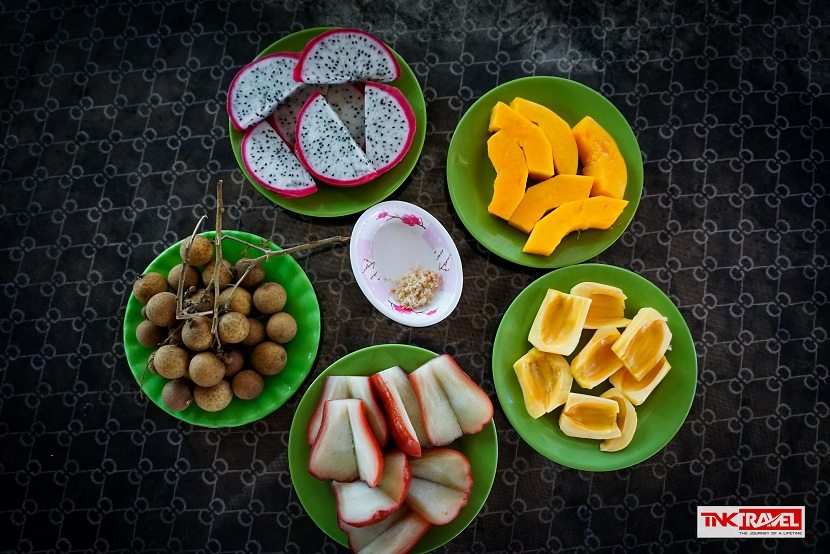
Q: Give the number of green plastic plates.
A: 5